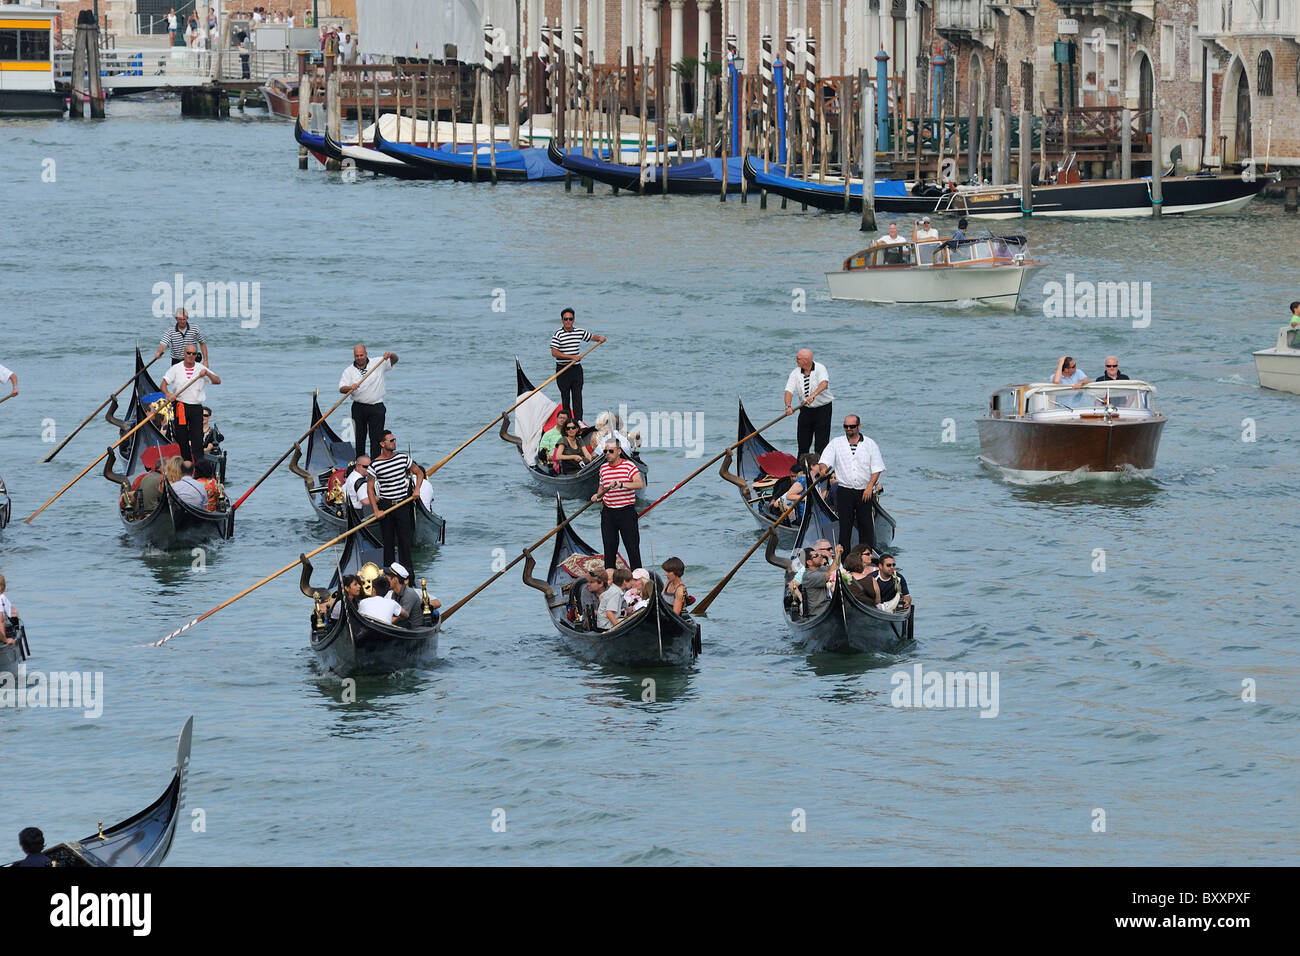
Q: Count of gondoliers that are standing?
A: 8